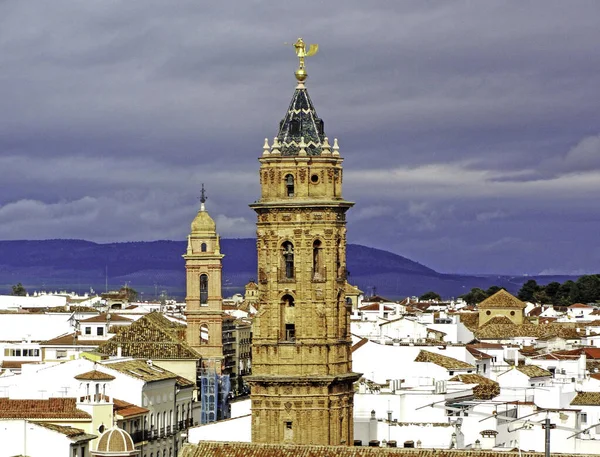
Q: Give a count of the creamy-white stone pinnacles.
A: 5